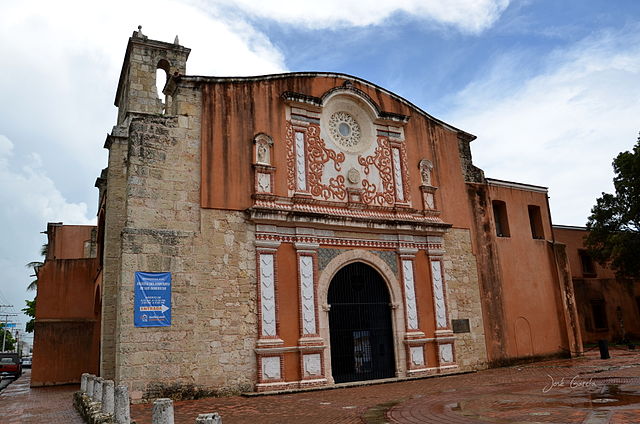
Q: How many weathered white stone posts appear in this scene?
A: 7